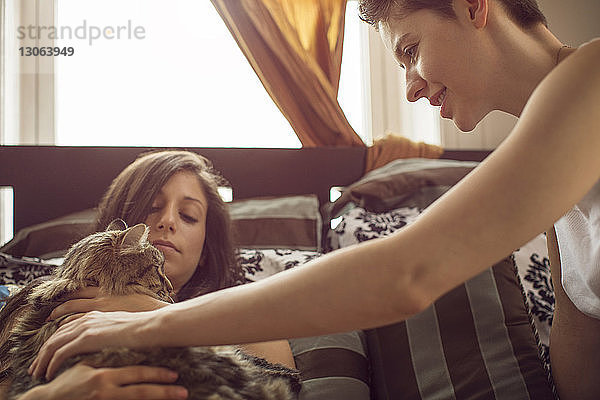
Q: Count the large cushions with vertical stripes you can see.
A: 1